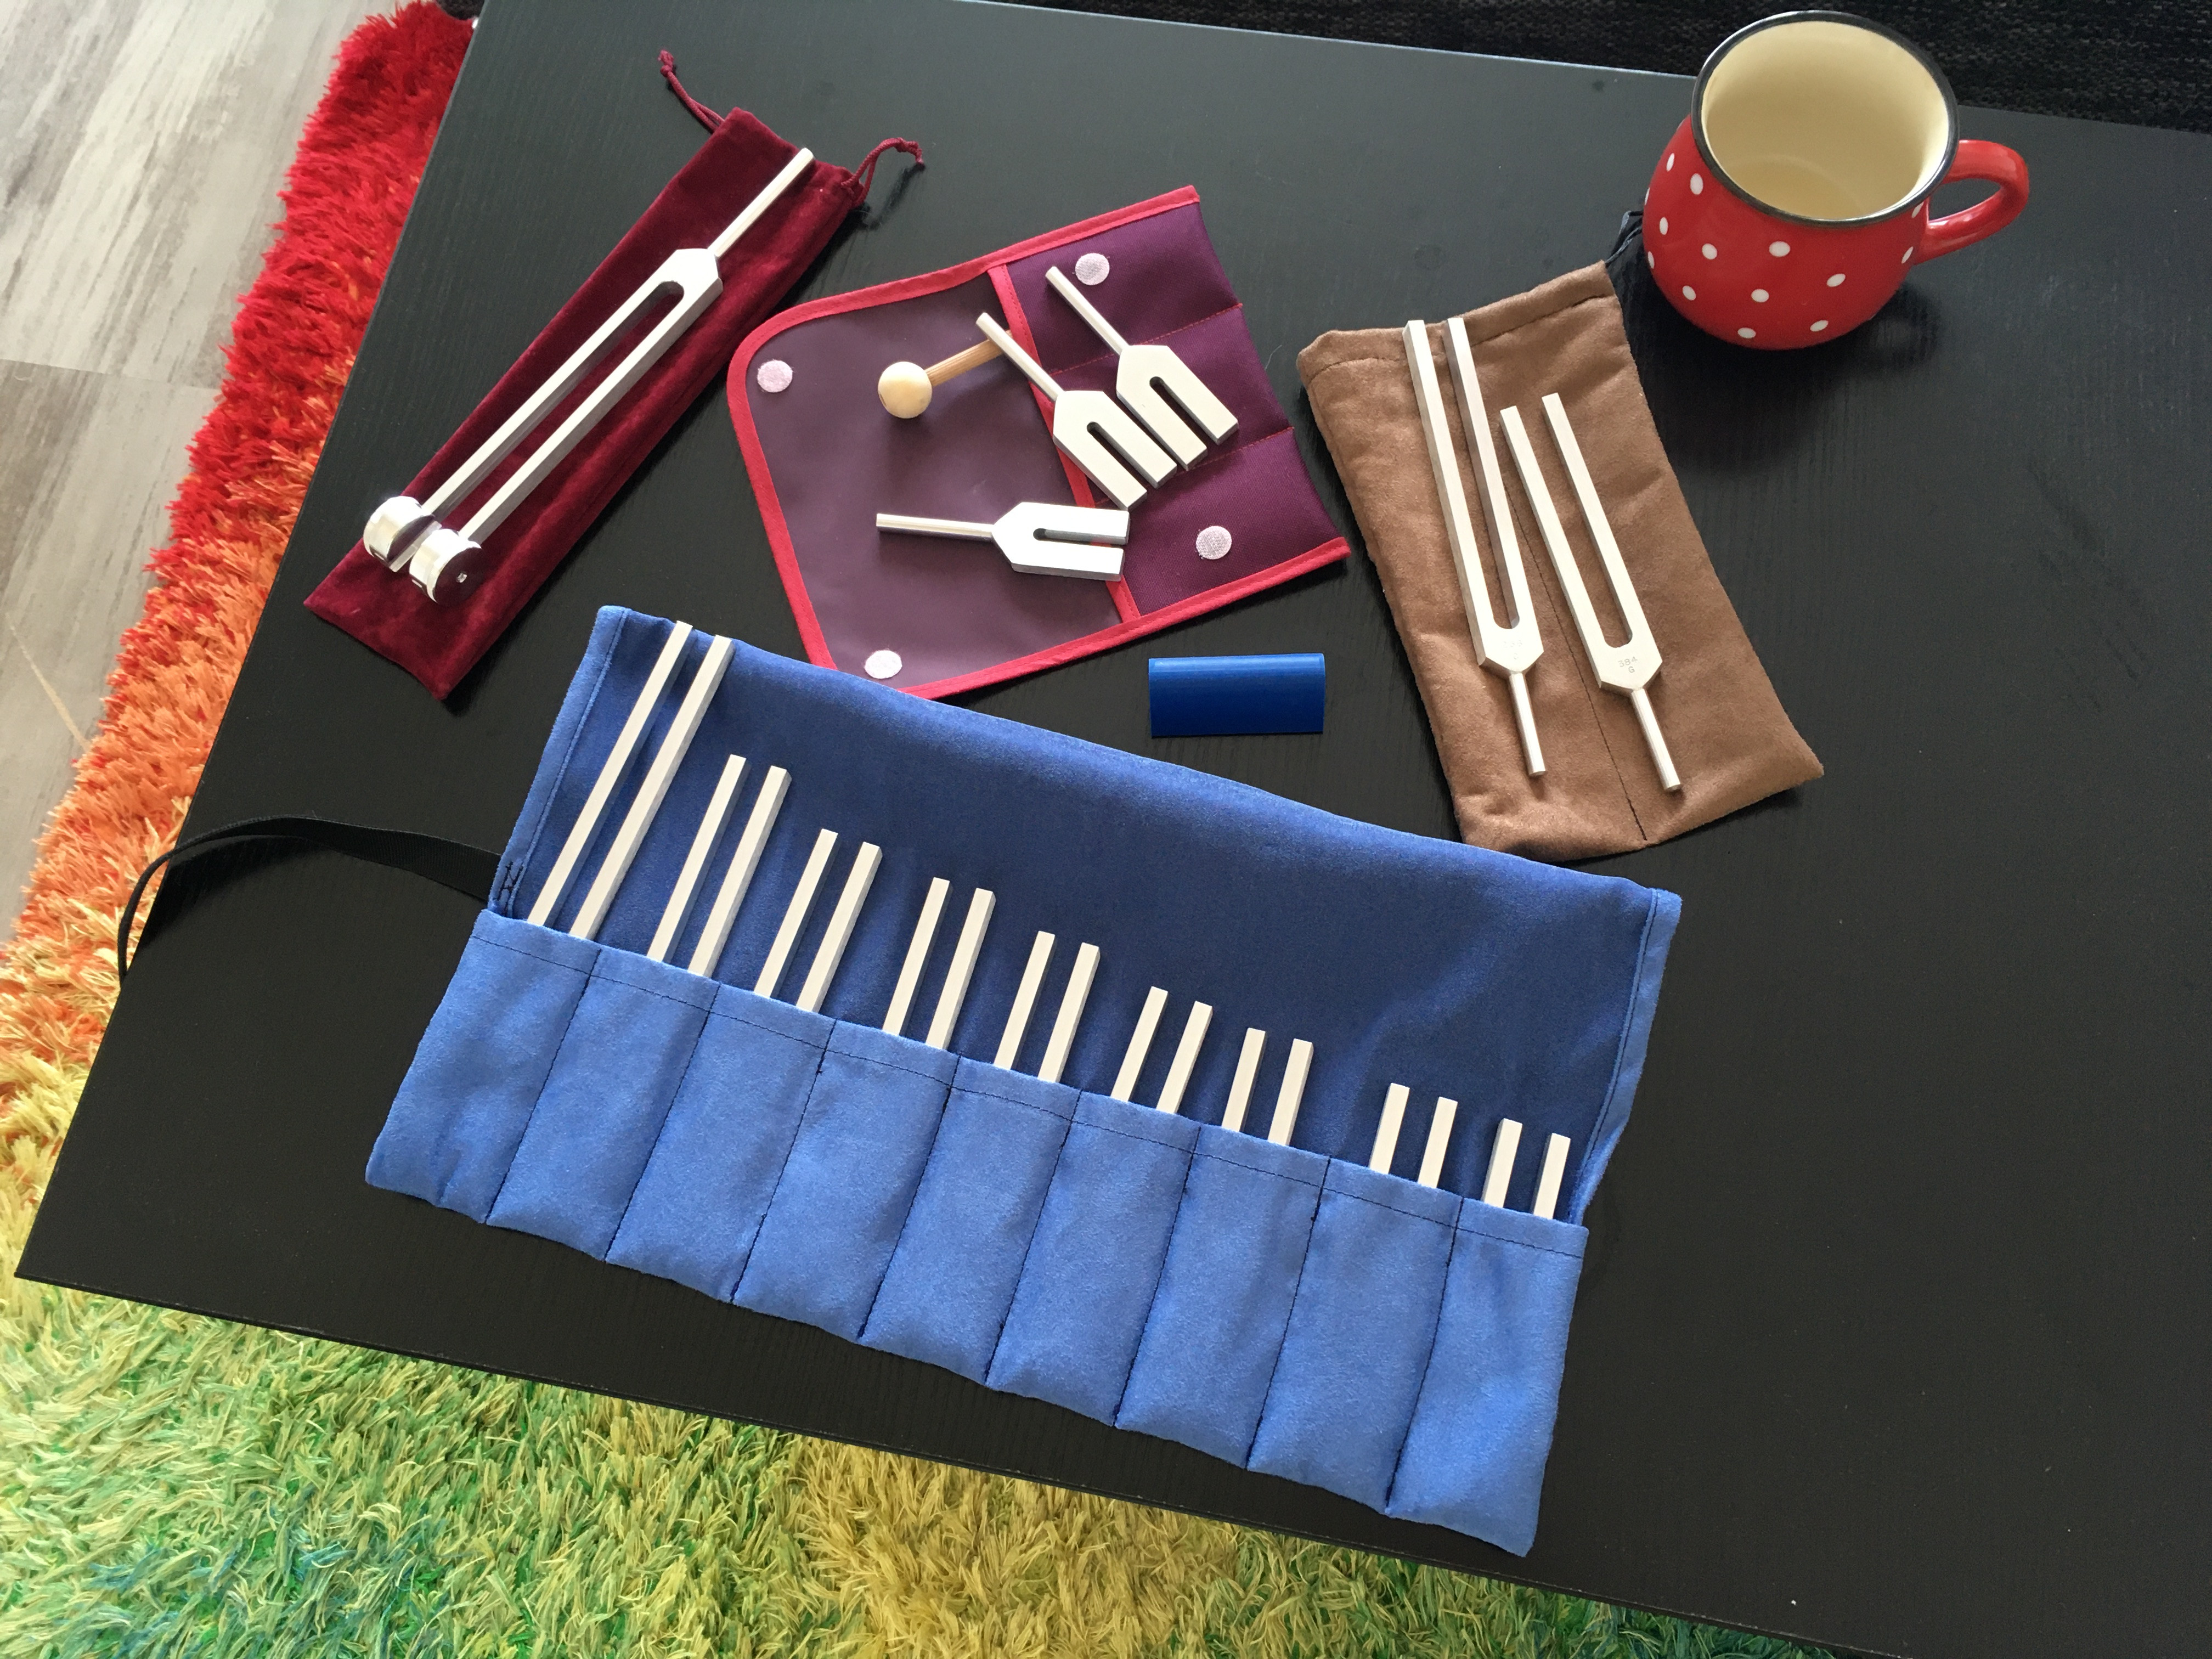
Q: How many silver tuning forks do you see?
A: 15